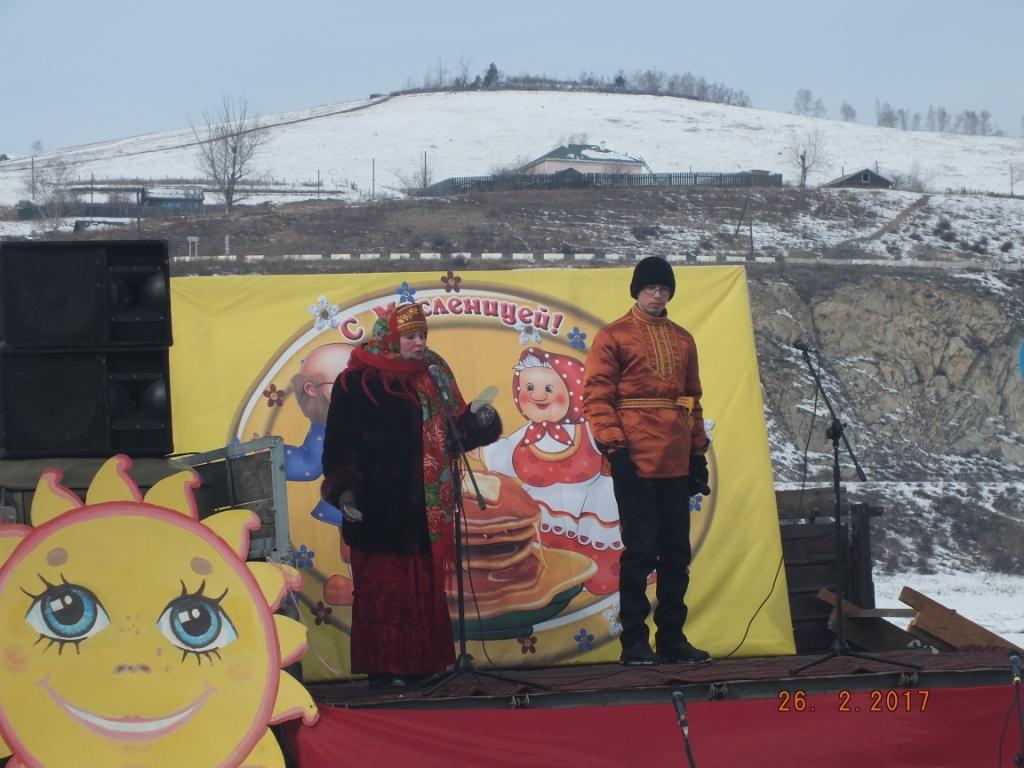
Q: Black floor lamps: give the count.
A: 0